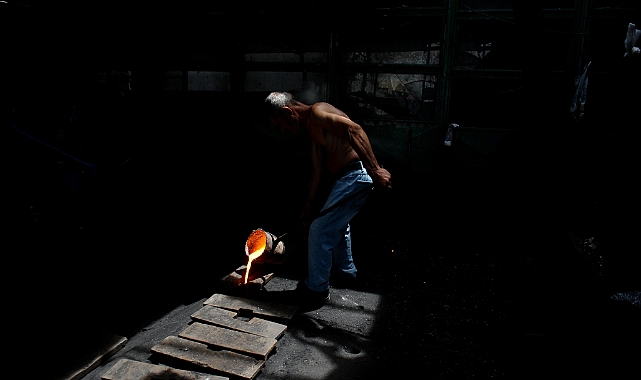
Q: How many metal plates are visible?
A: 5